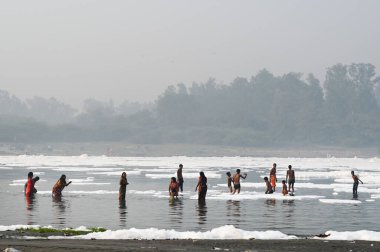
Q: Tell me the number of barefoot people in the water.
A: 14